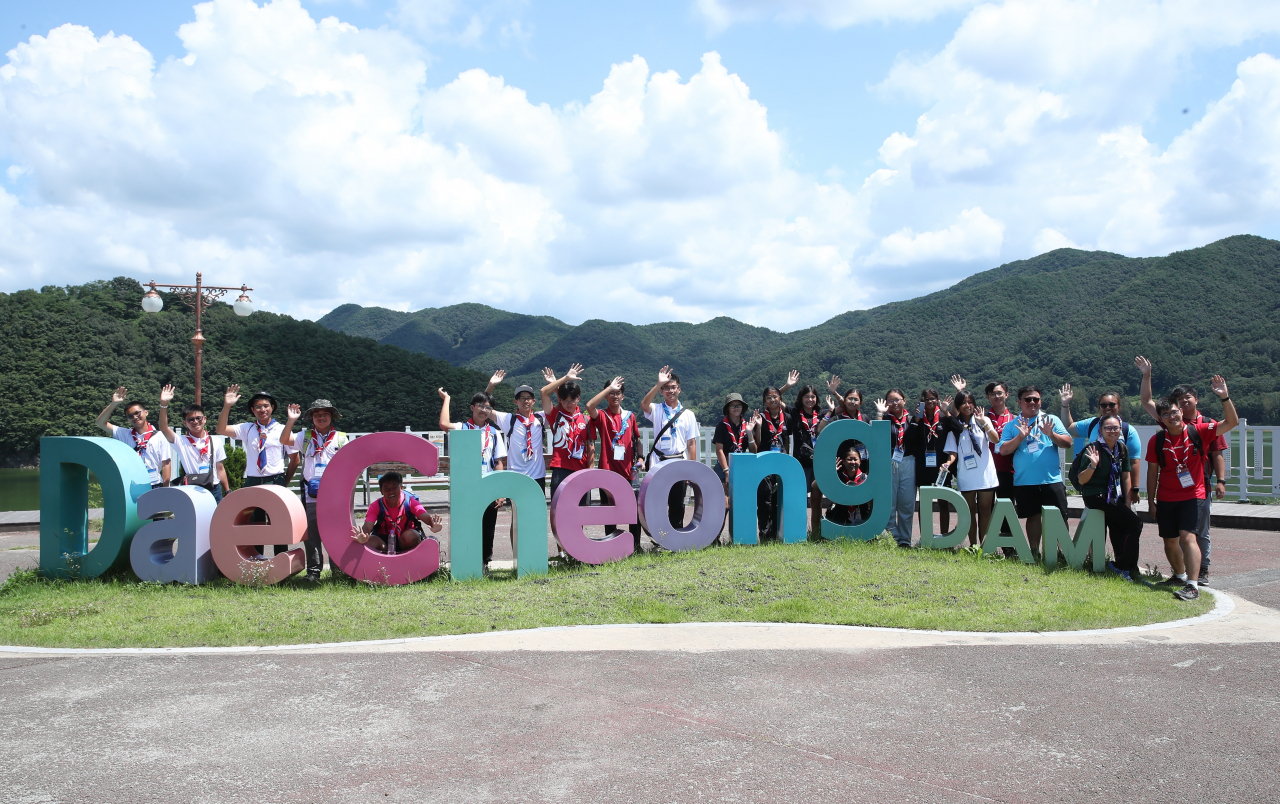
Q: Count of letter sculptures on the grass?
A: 12